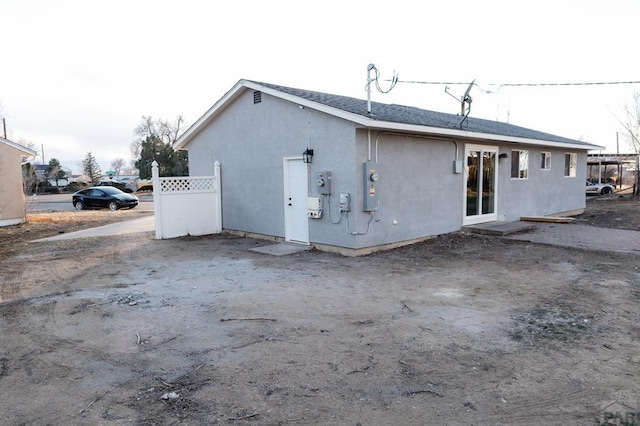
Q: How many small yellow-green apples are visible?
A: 0